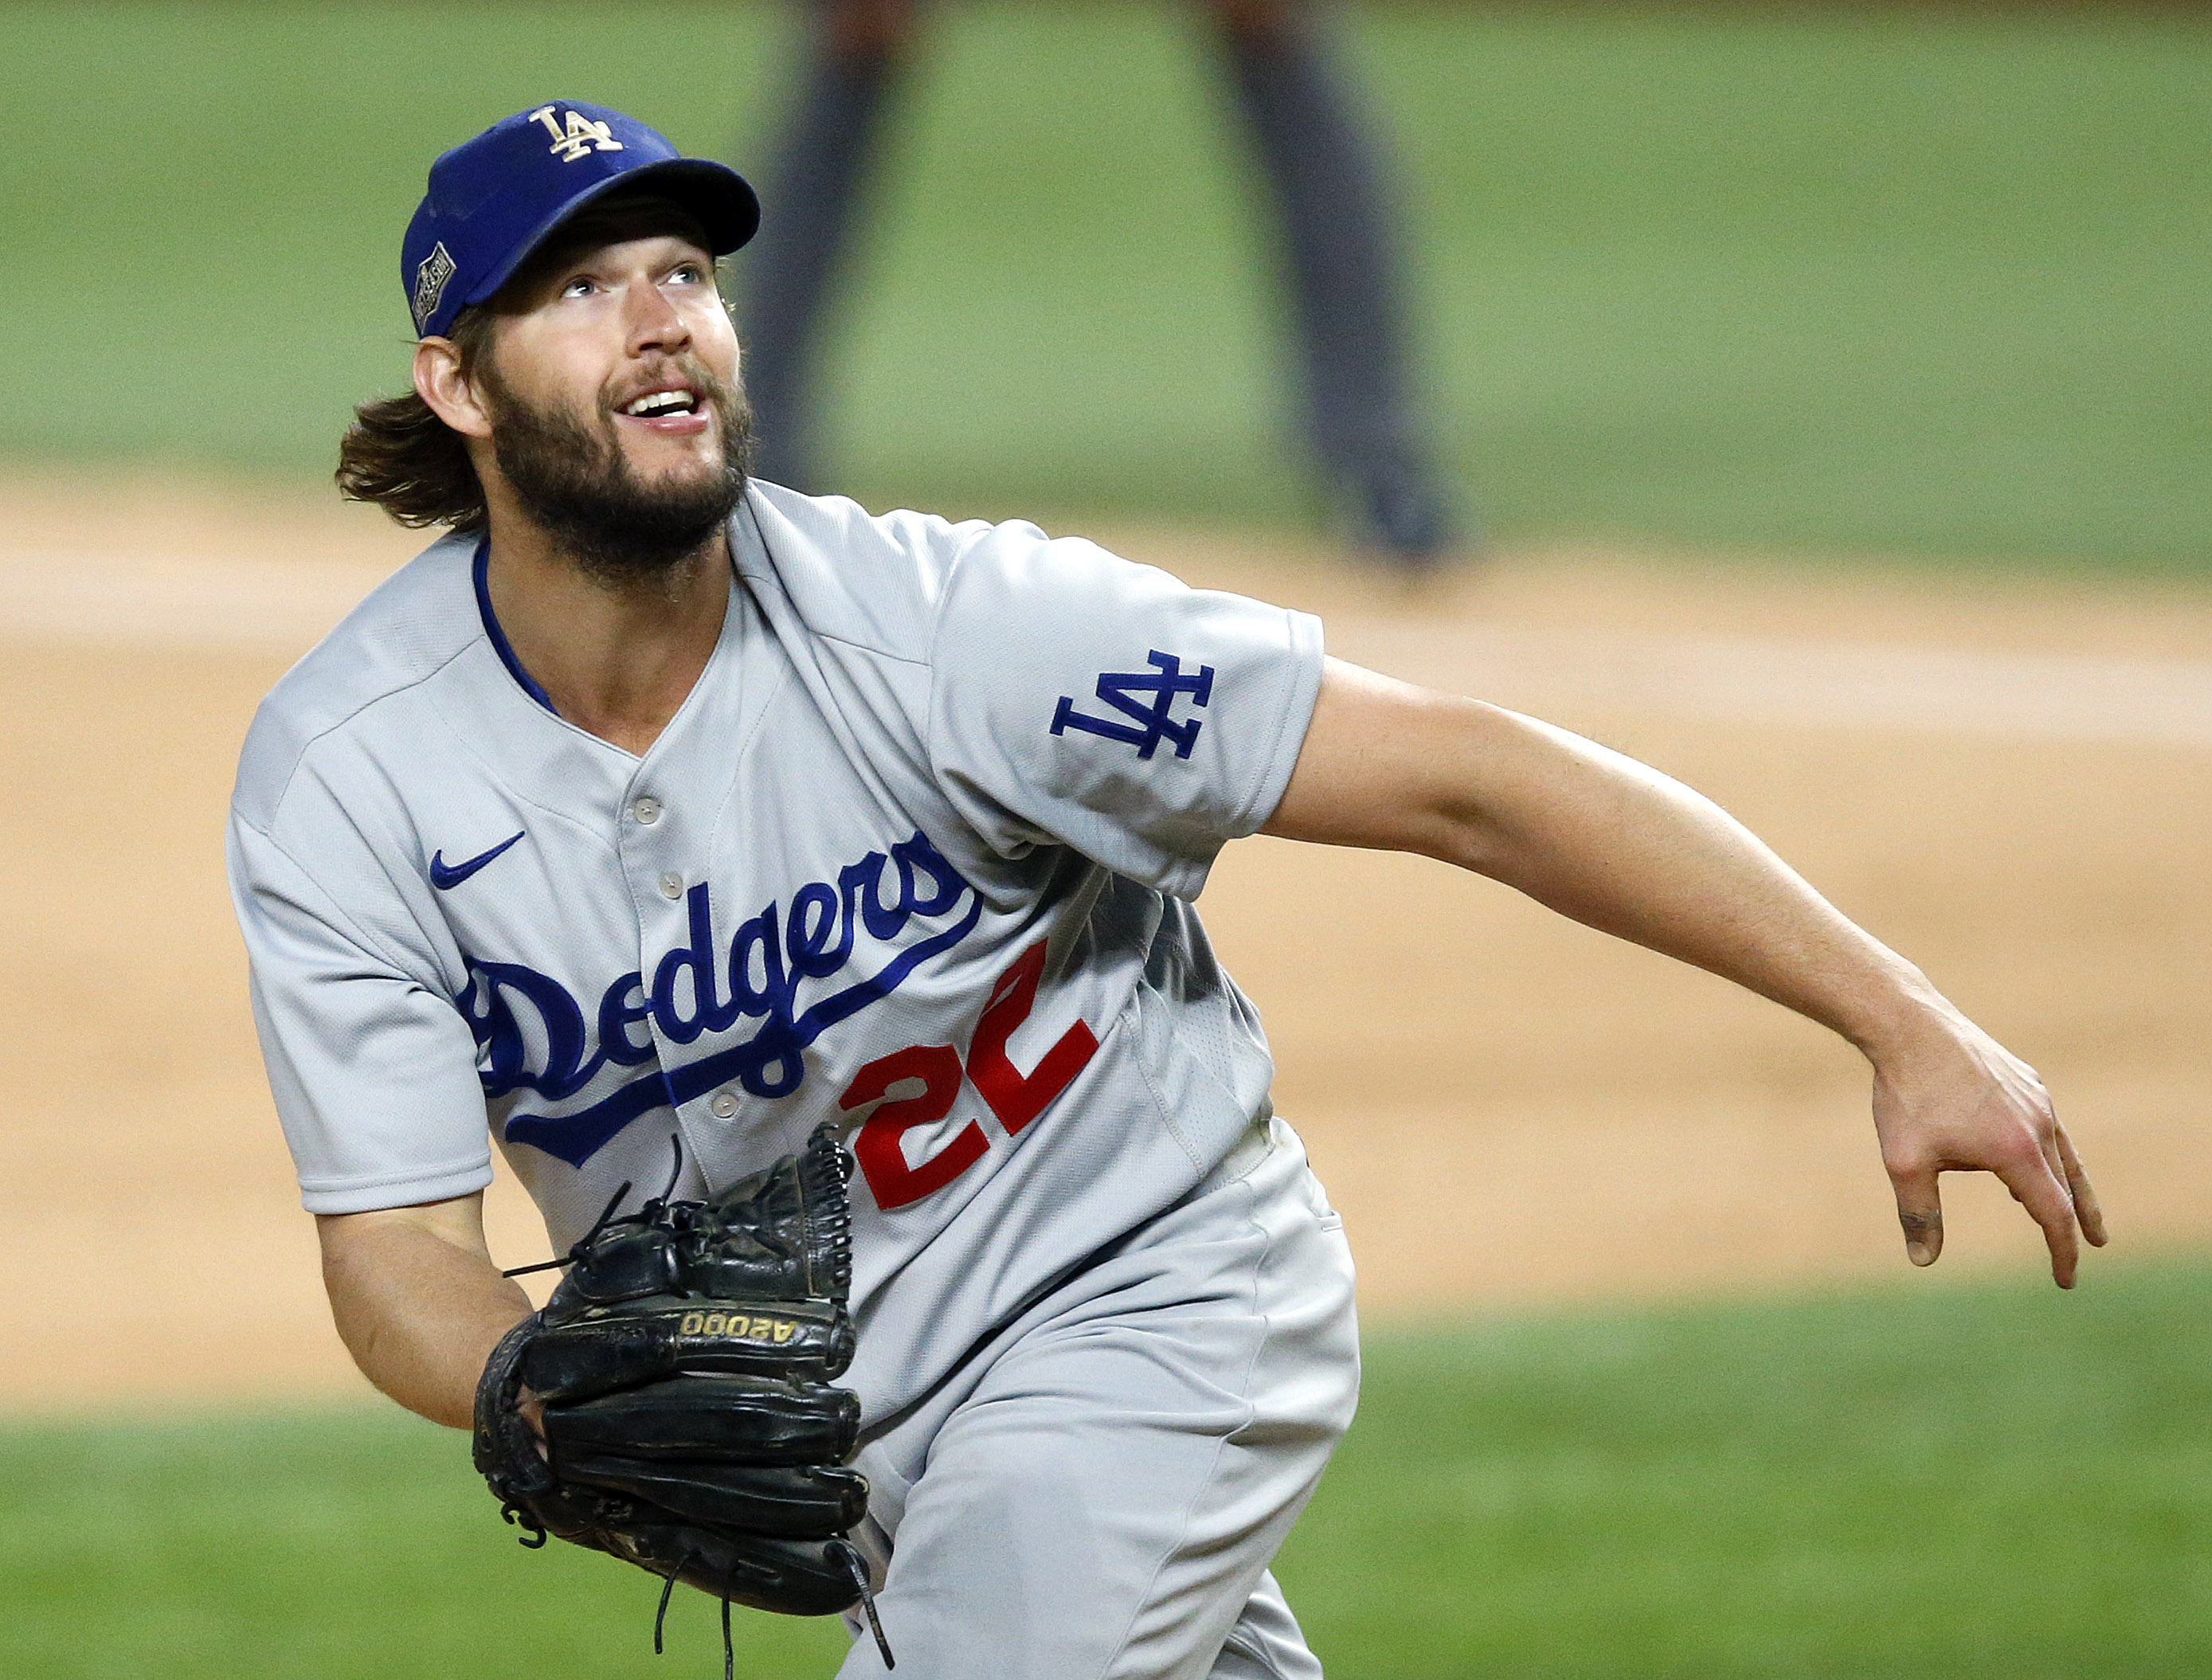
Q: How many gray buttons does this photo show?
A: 3